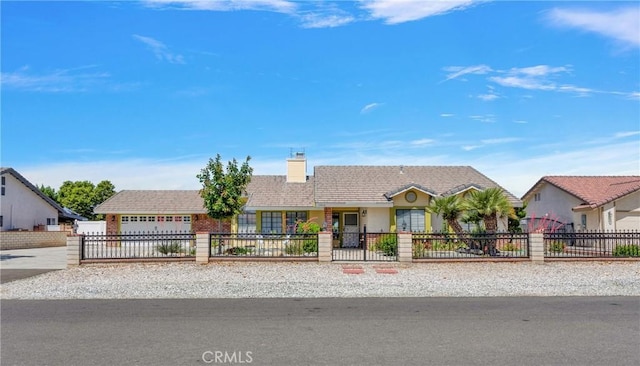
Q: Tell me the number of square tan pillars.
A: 5